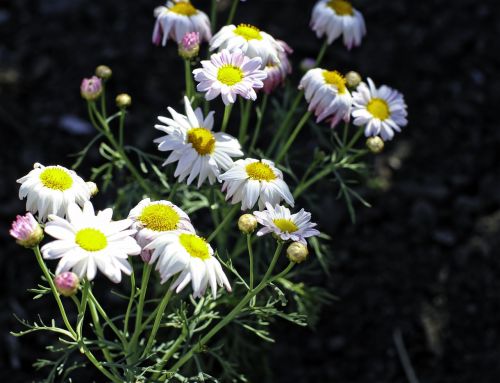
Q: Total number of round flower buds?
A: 11